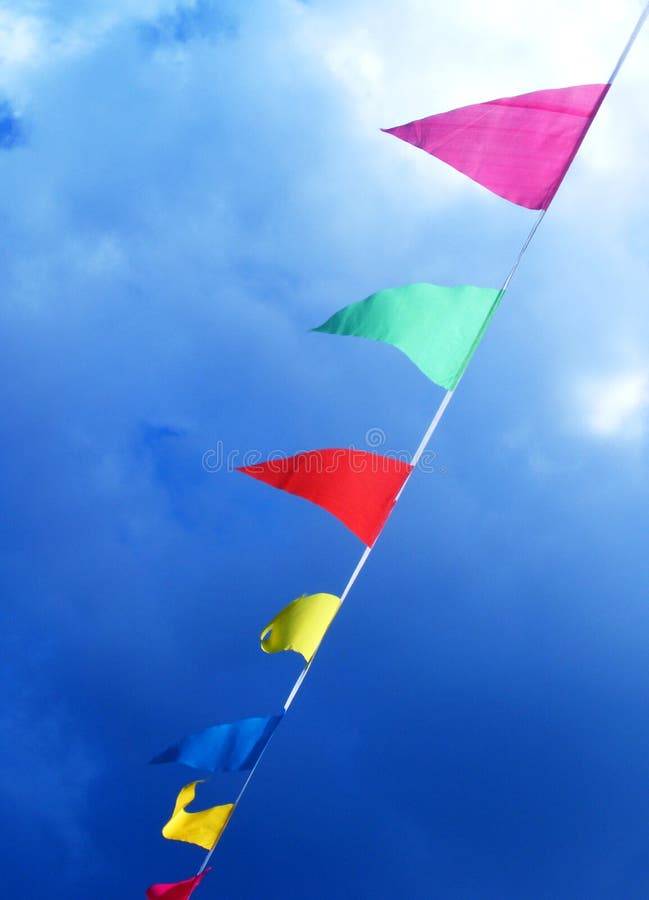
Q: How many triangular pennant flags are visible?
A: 7